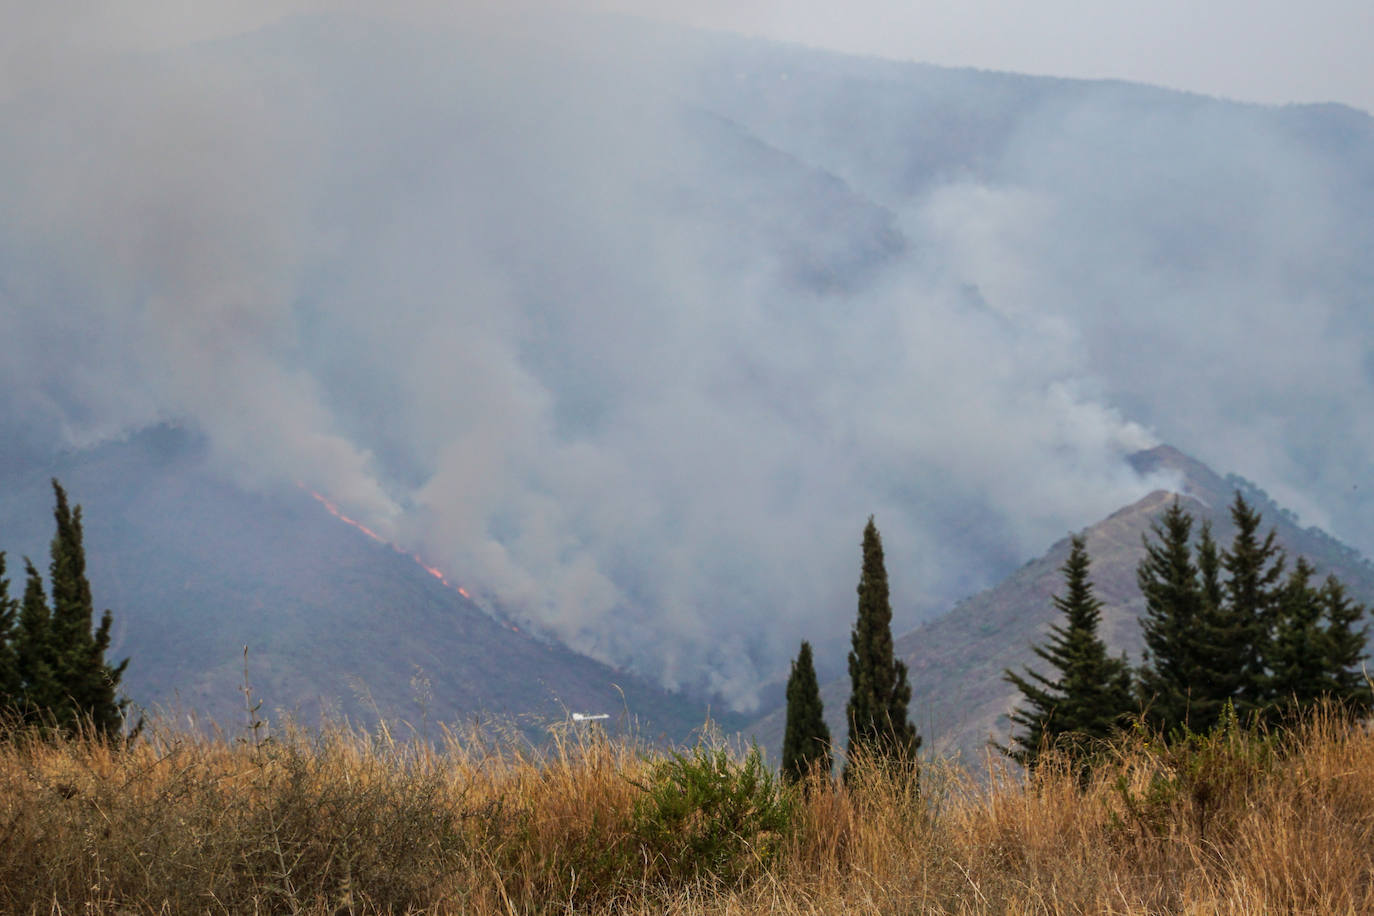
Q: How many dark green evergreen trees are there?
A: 11